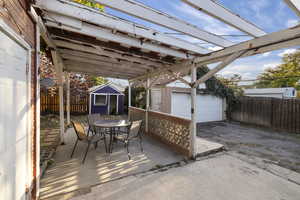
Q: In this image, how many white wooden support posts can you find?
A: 5